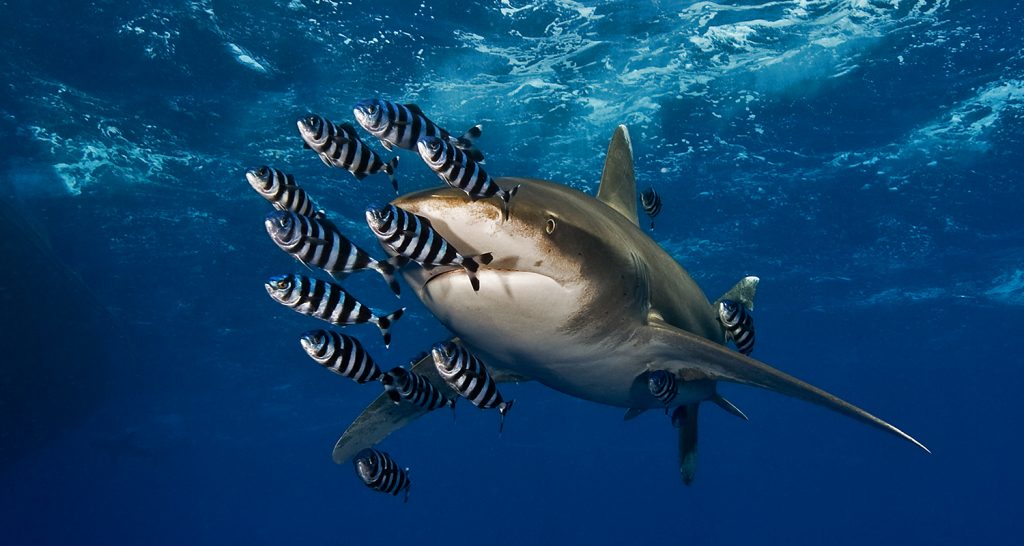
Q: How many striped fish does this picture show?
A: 14